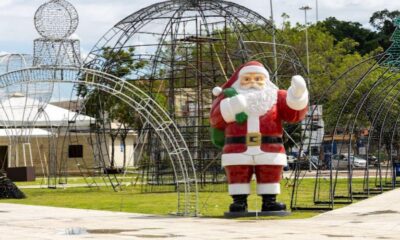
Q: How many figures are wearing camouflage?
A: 0